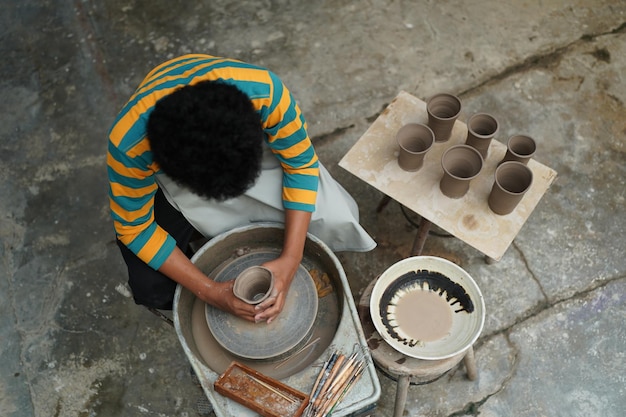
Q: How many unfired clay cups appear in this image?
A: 7